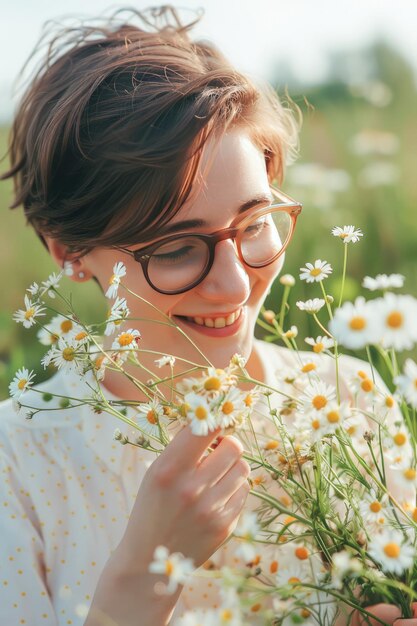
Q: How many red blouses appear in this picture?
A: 0